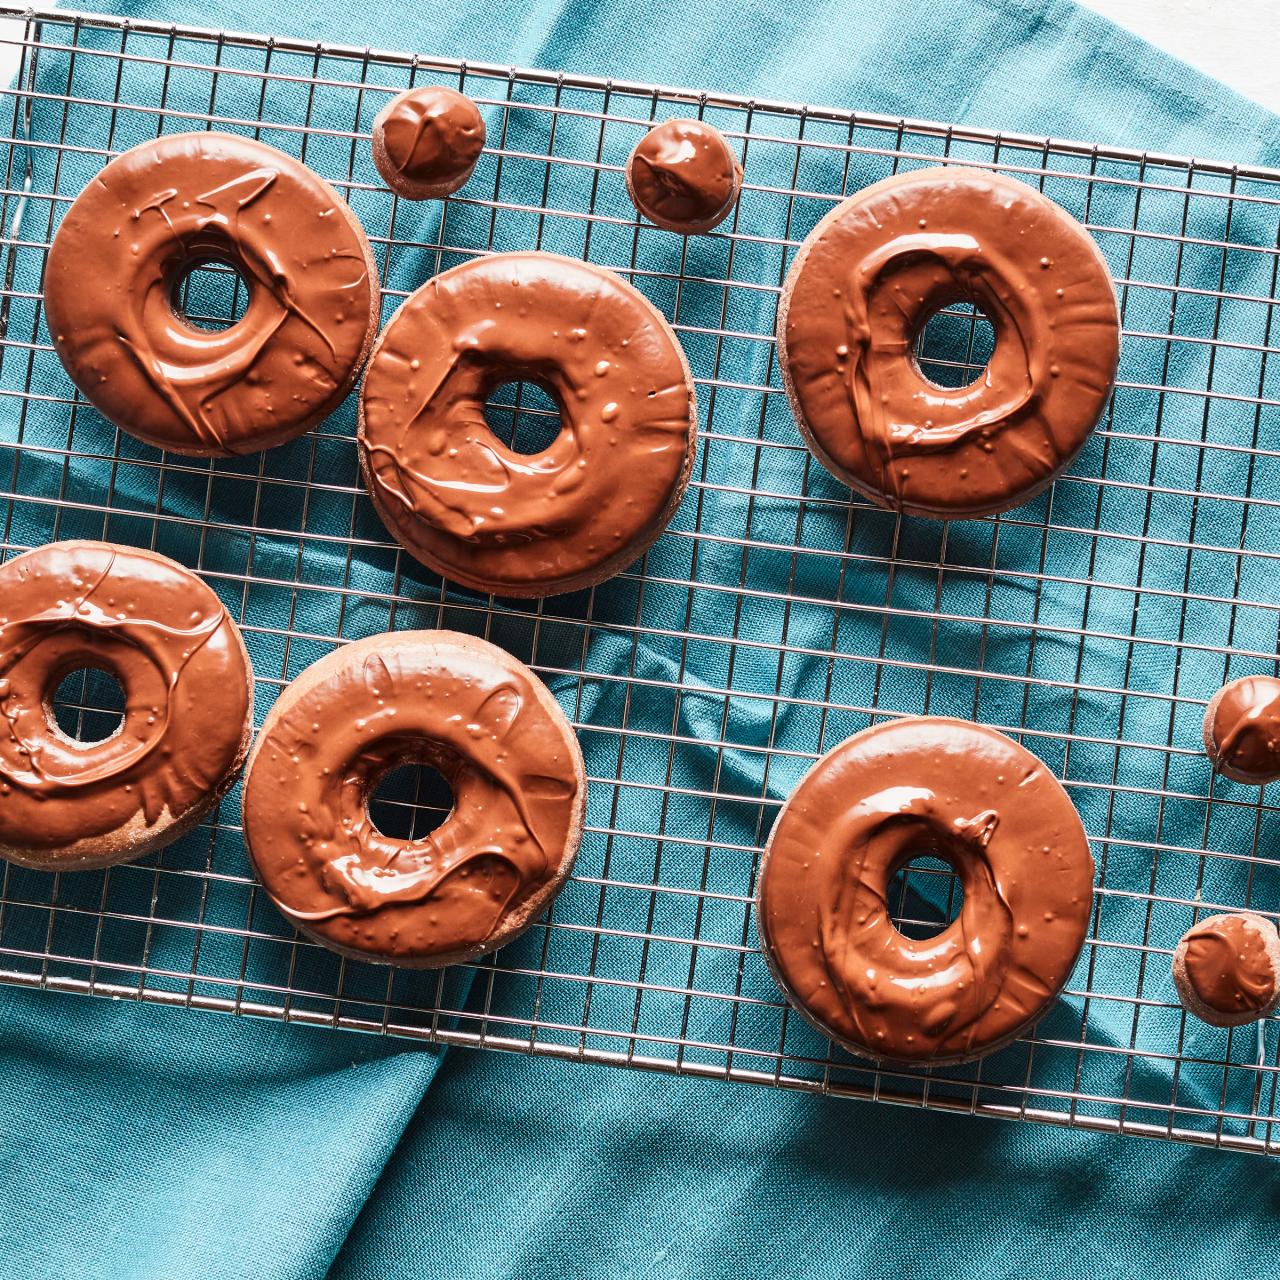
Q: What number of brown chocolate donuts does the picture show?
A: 6